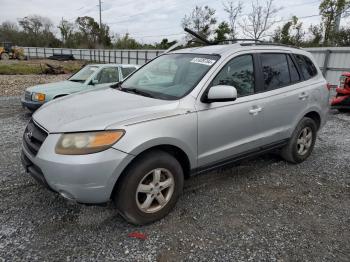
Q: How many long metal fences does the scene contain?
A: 1